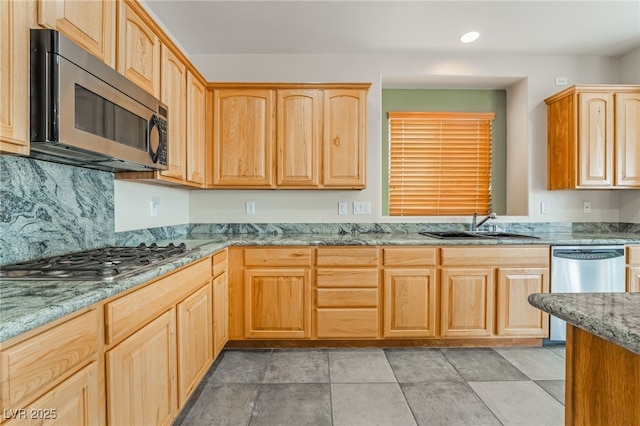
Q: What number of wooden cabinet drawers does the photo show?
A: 11